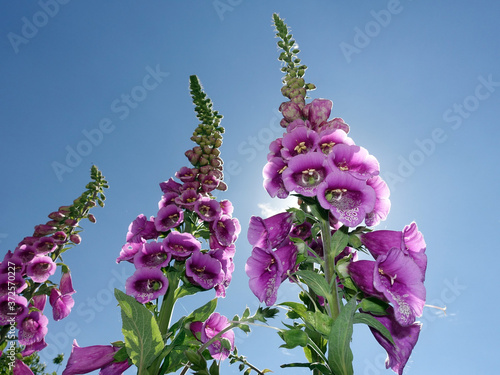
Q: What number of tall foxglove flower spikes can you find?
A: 3